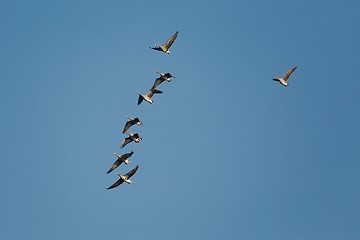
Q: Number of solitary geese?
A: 1